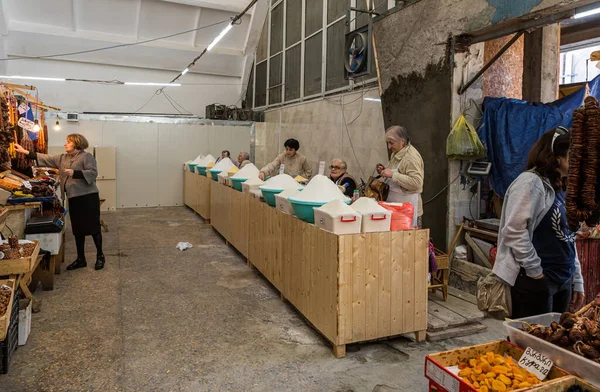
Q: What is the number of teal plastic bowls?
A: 6